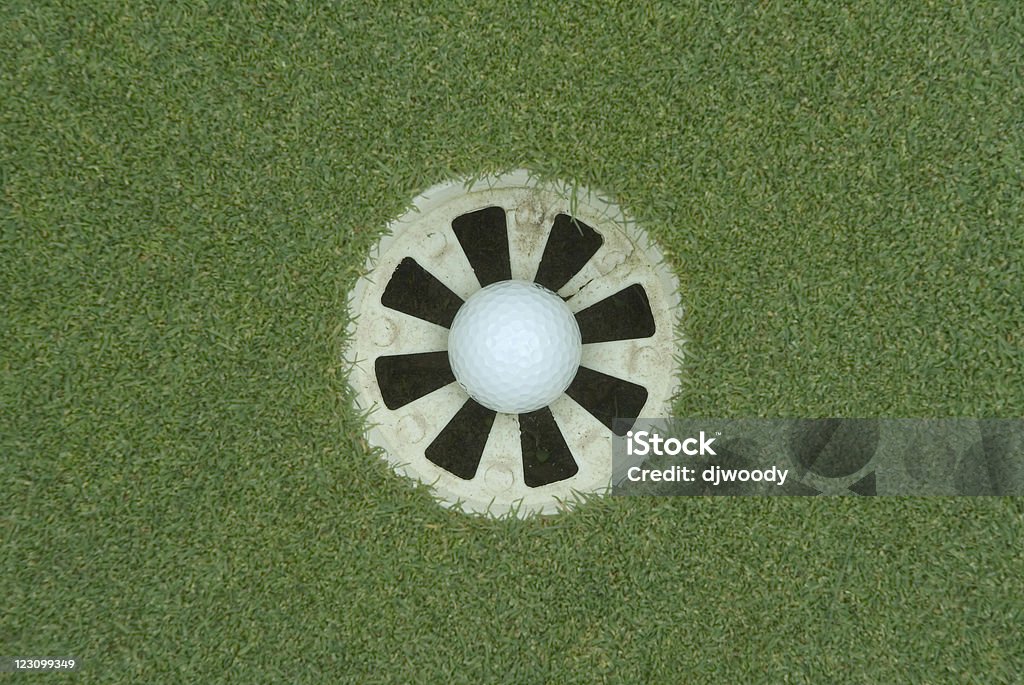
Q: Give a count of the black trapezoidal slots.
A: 8